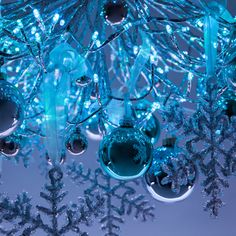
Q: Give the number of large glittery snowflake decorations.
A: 3